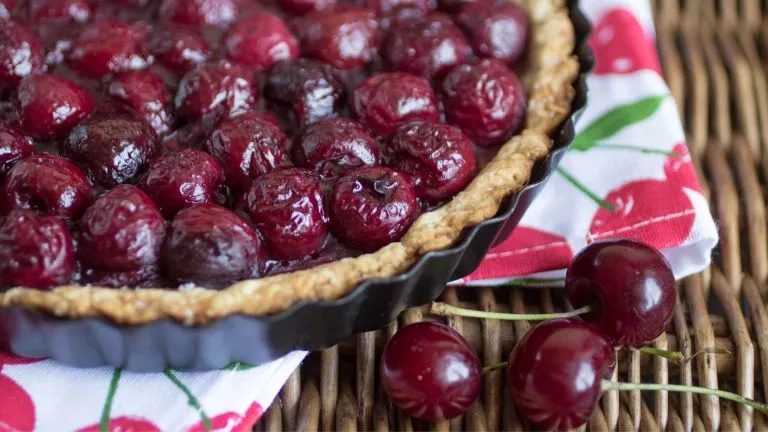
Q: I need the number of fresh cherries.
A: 3